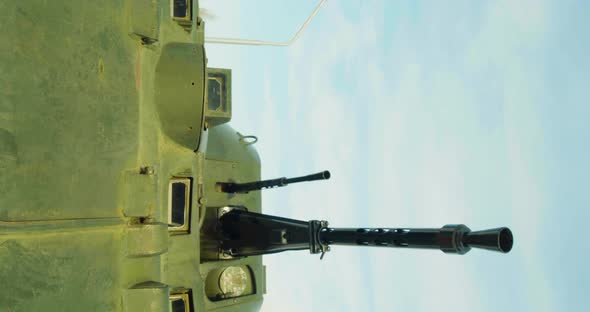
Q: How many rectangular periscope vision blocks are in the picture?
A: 4